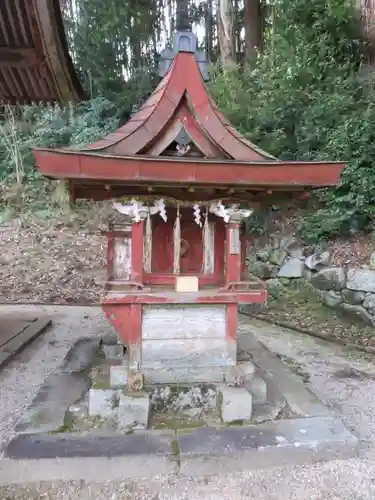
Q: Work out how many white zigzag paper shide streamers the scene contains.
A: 4